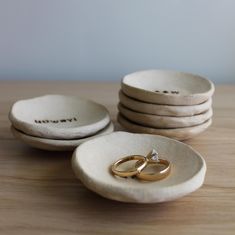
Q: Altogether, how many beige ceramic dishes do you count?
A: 7